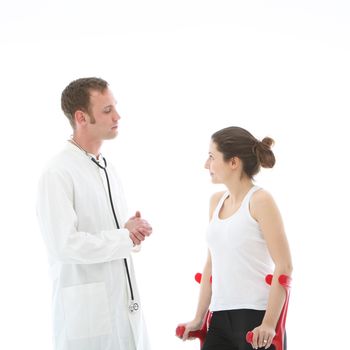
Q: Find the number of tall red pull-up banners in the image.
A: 0